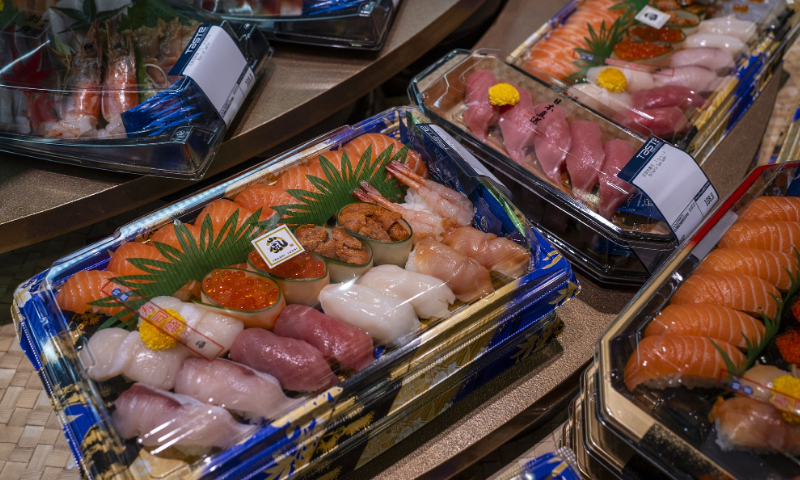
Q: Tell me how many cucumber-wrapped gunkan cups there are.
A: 8